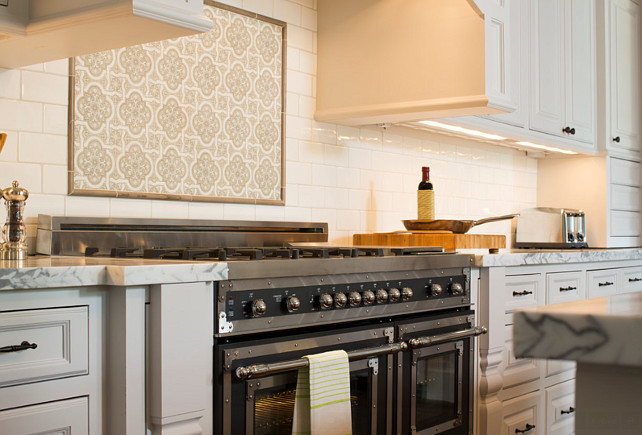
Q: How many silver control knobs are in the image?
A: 11